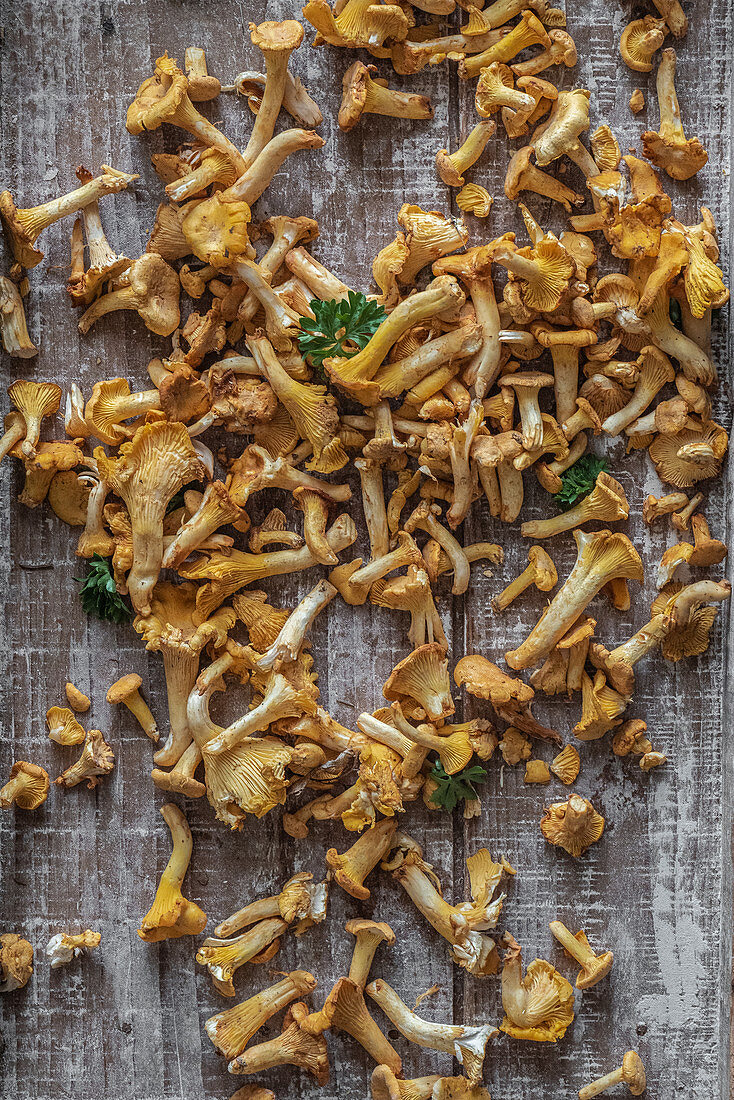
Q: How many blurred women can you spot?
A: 0